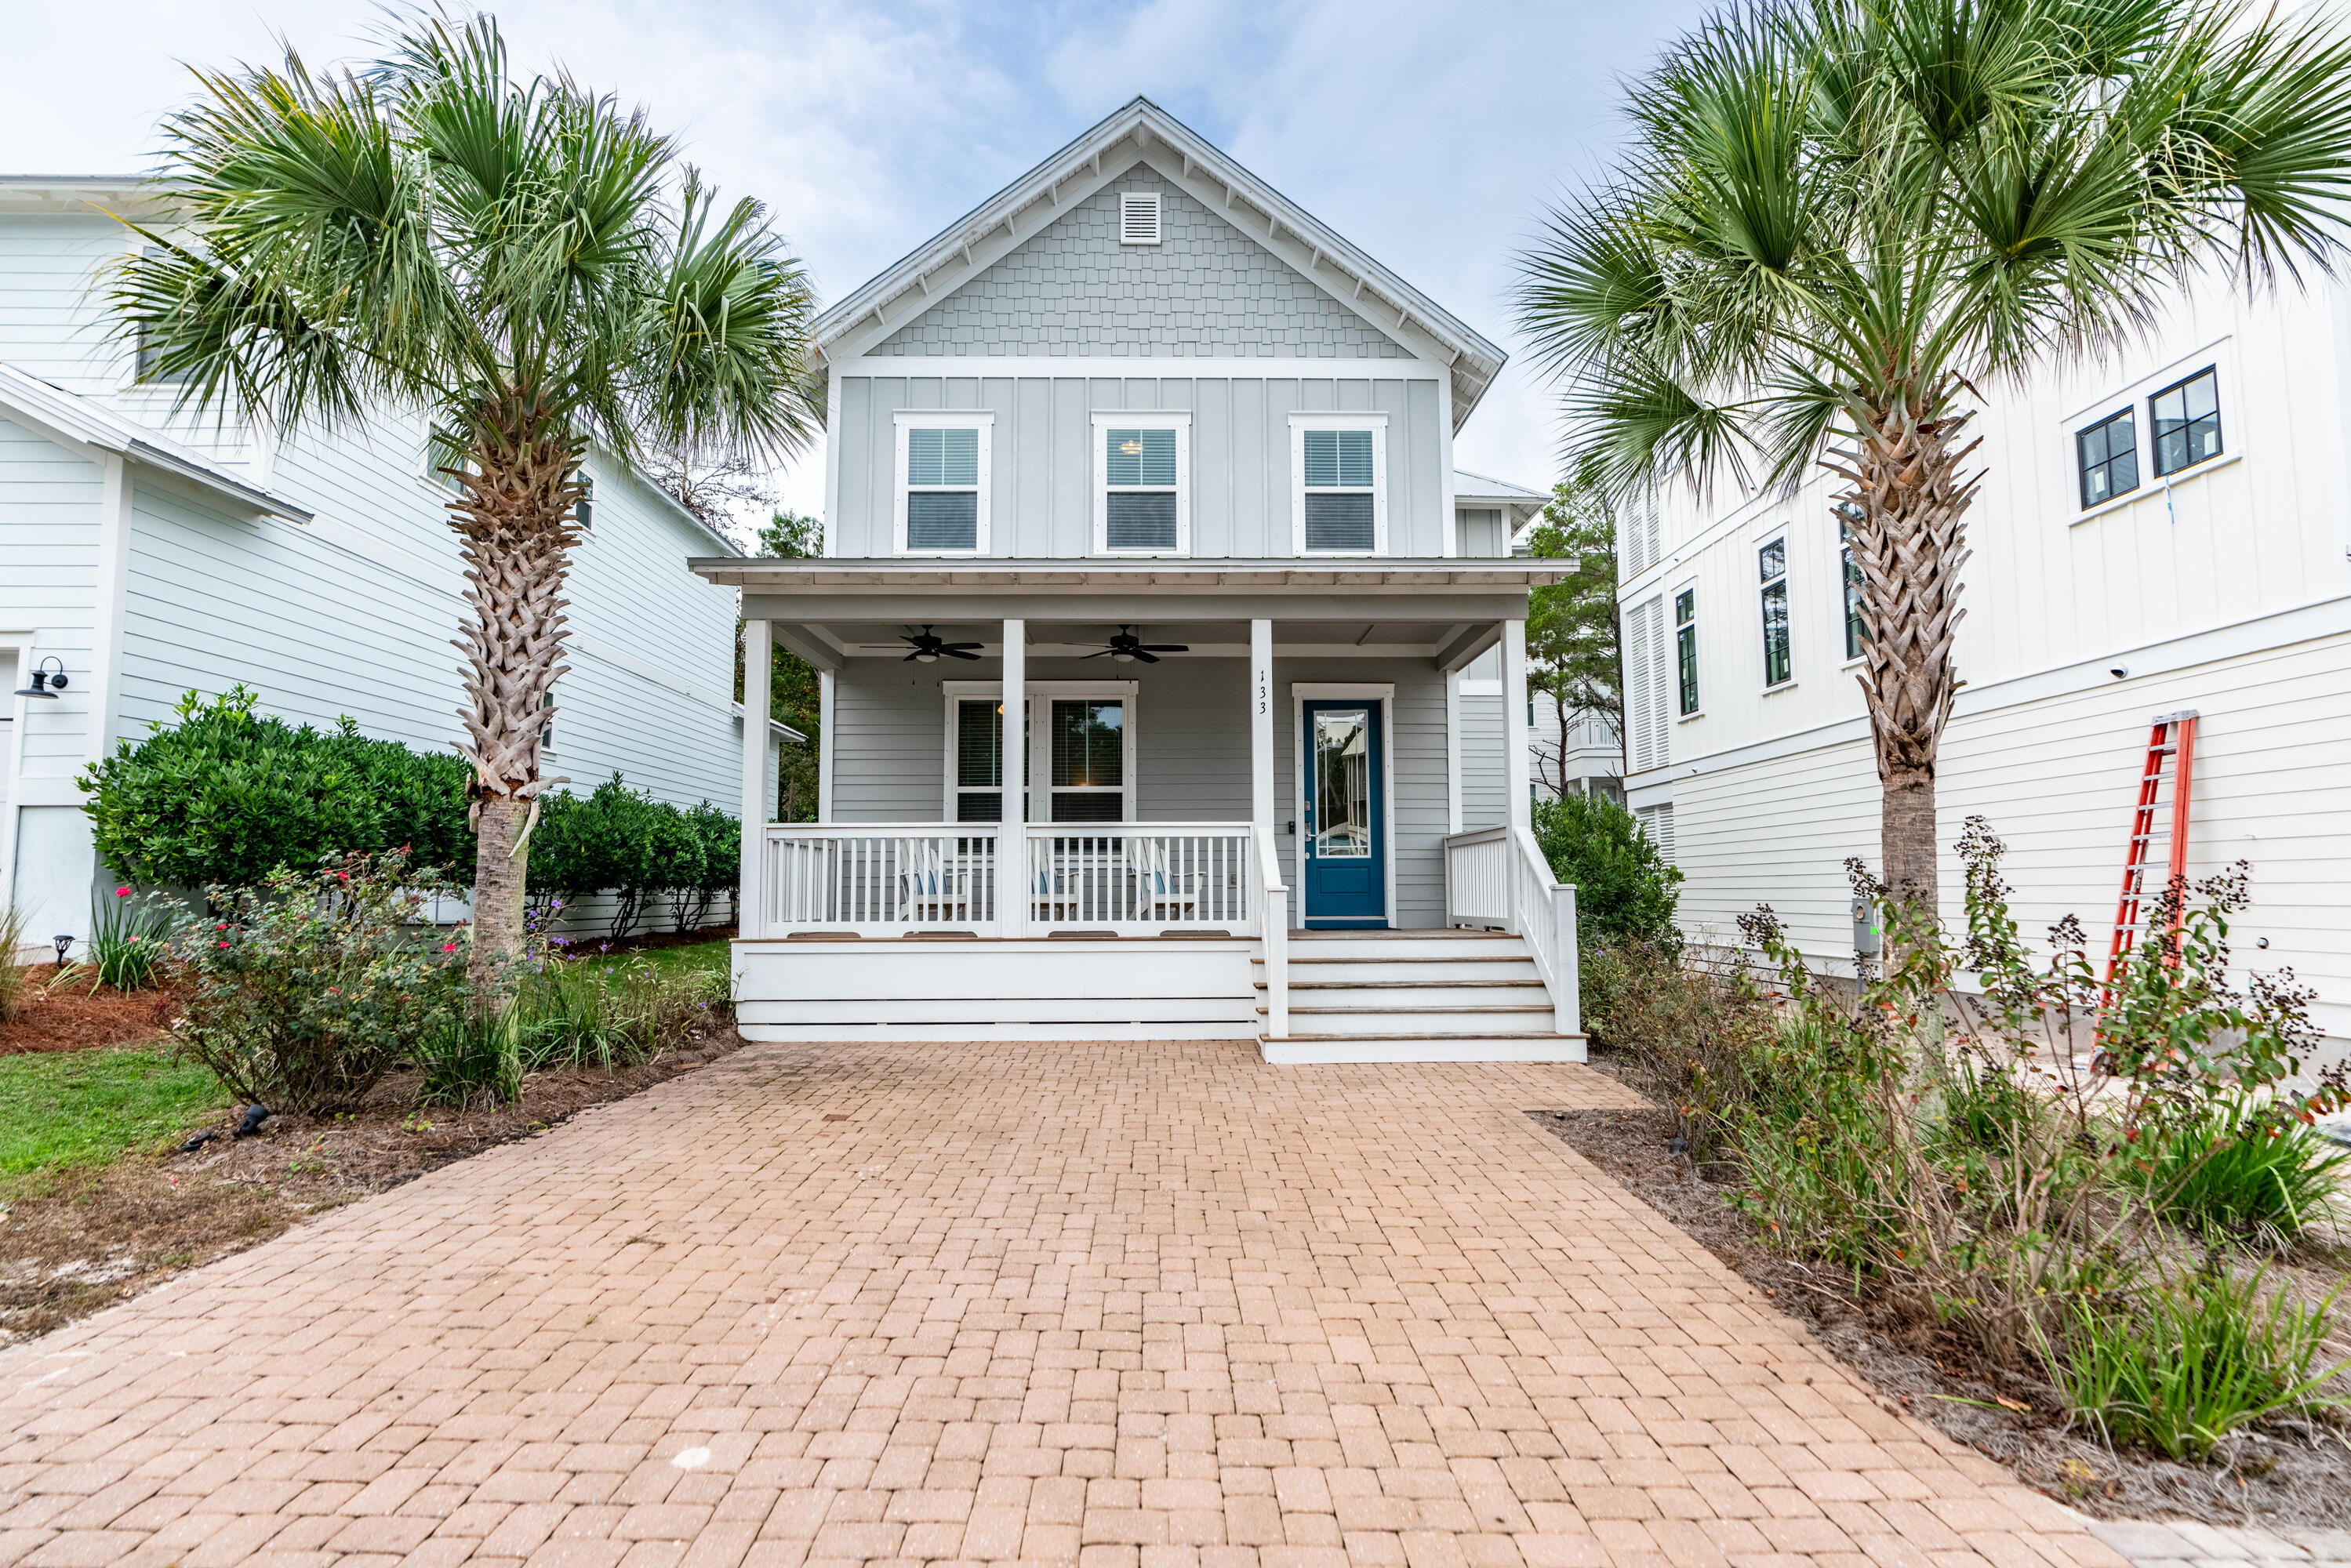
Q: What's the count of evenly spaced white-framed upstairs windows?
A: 3